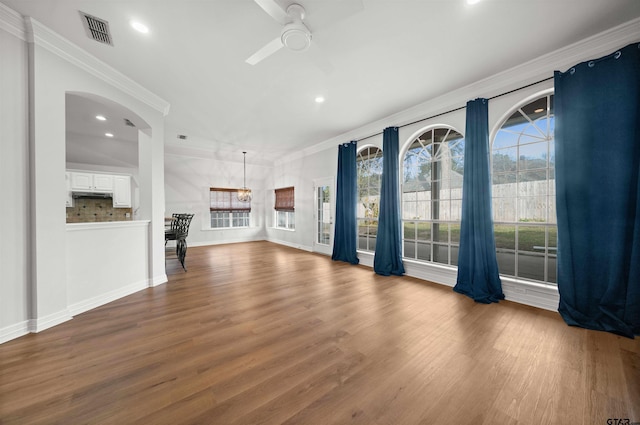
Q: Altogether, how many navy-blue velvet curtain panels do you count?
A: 4